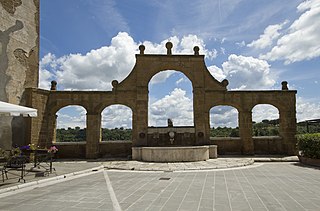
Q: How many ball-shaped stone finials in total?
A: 7